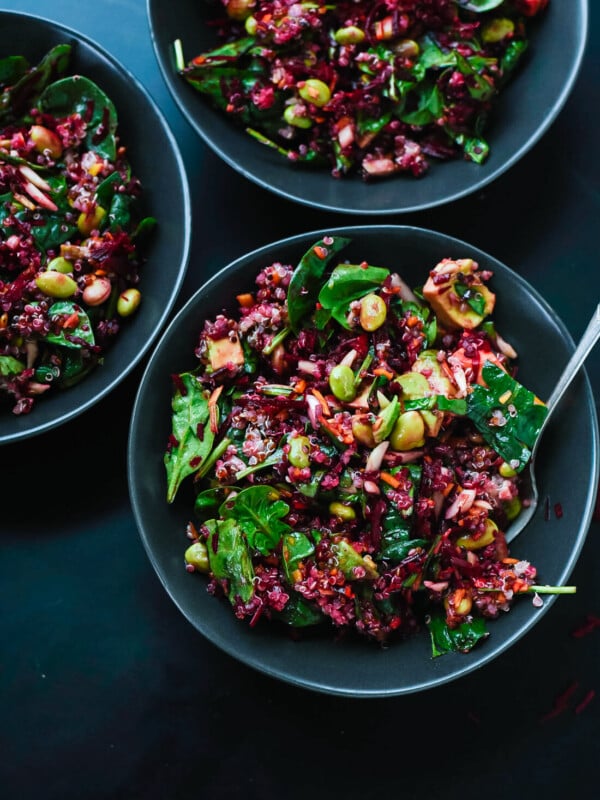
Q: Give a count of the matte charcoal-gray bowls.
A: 3